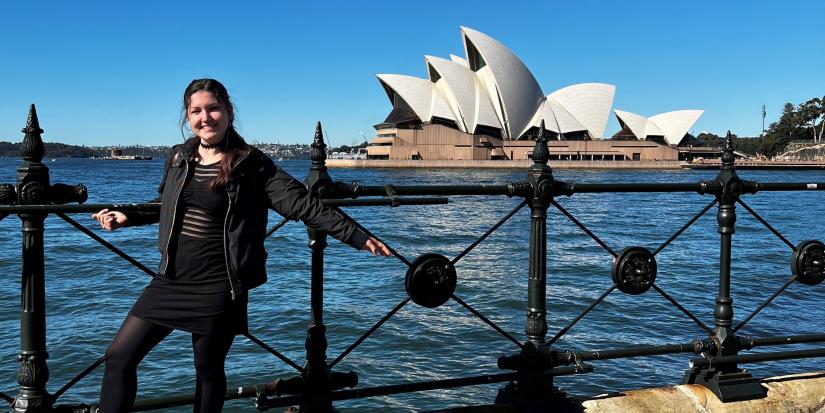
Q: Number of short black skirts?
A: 1